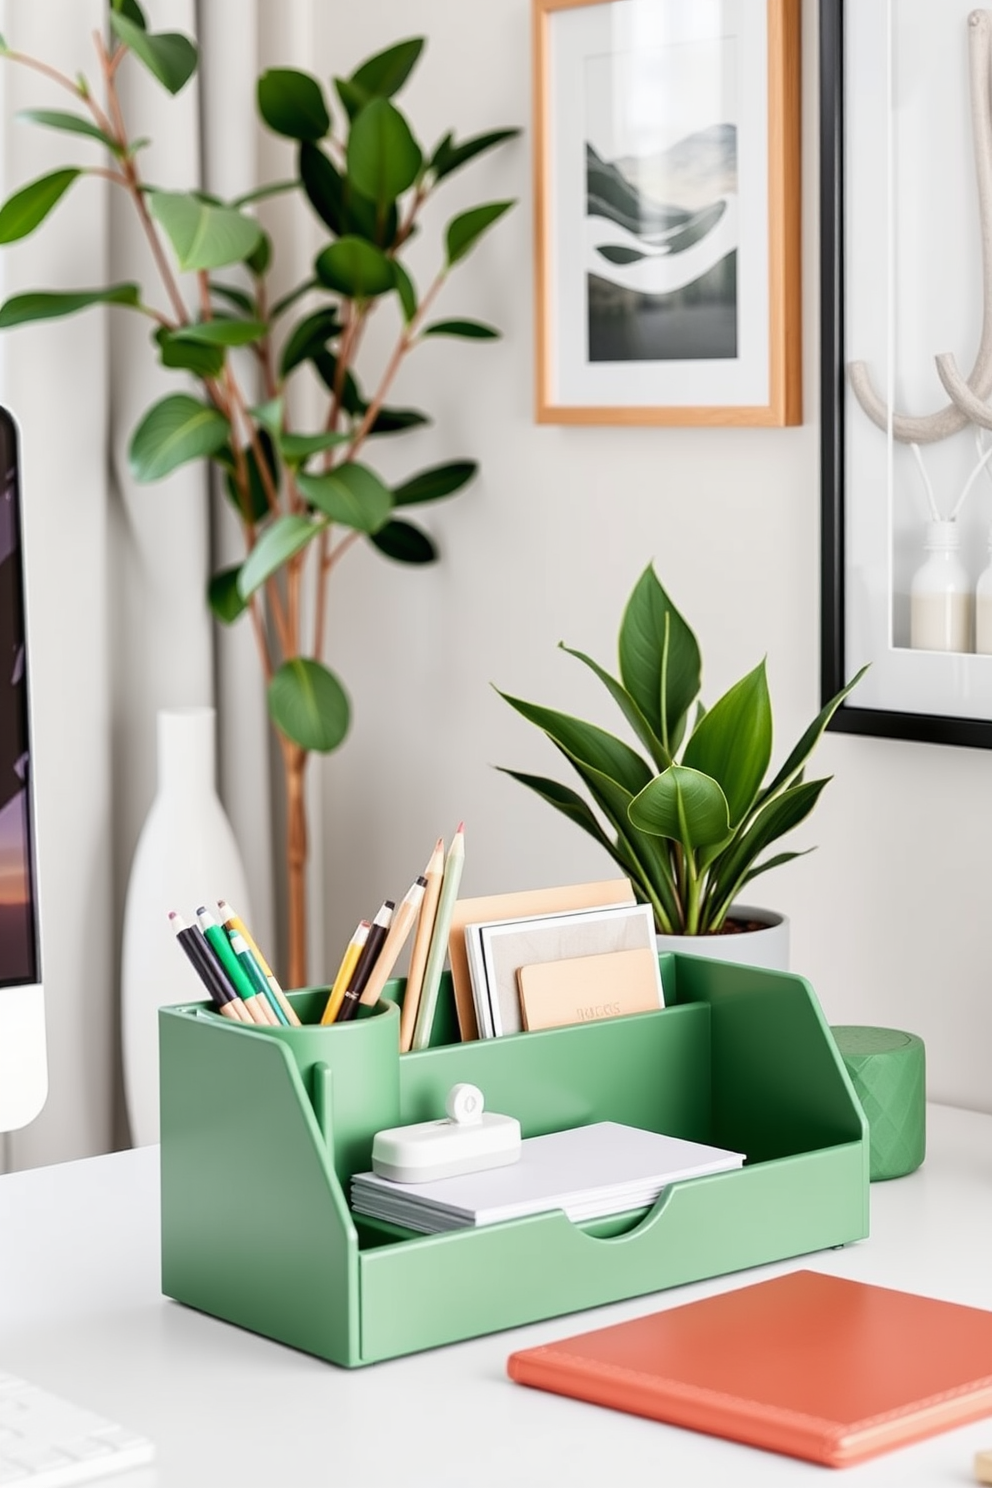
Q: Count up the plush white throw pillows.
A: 0